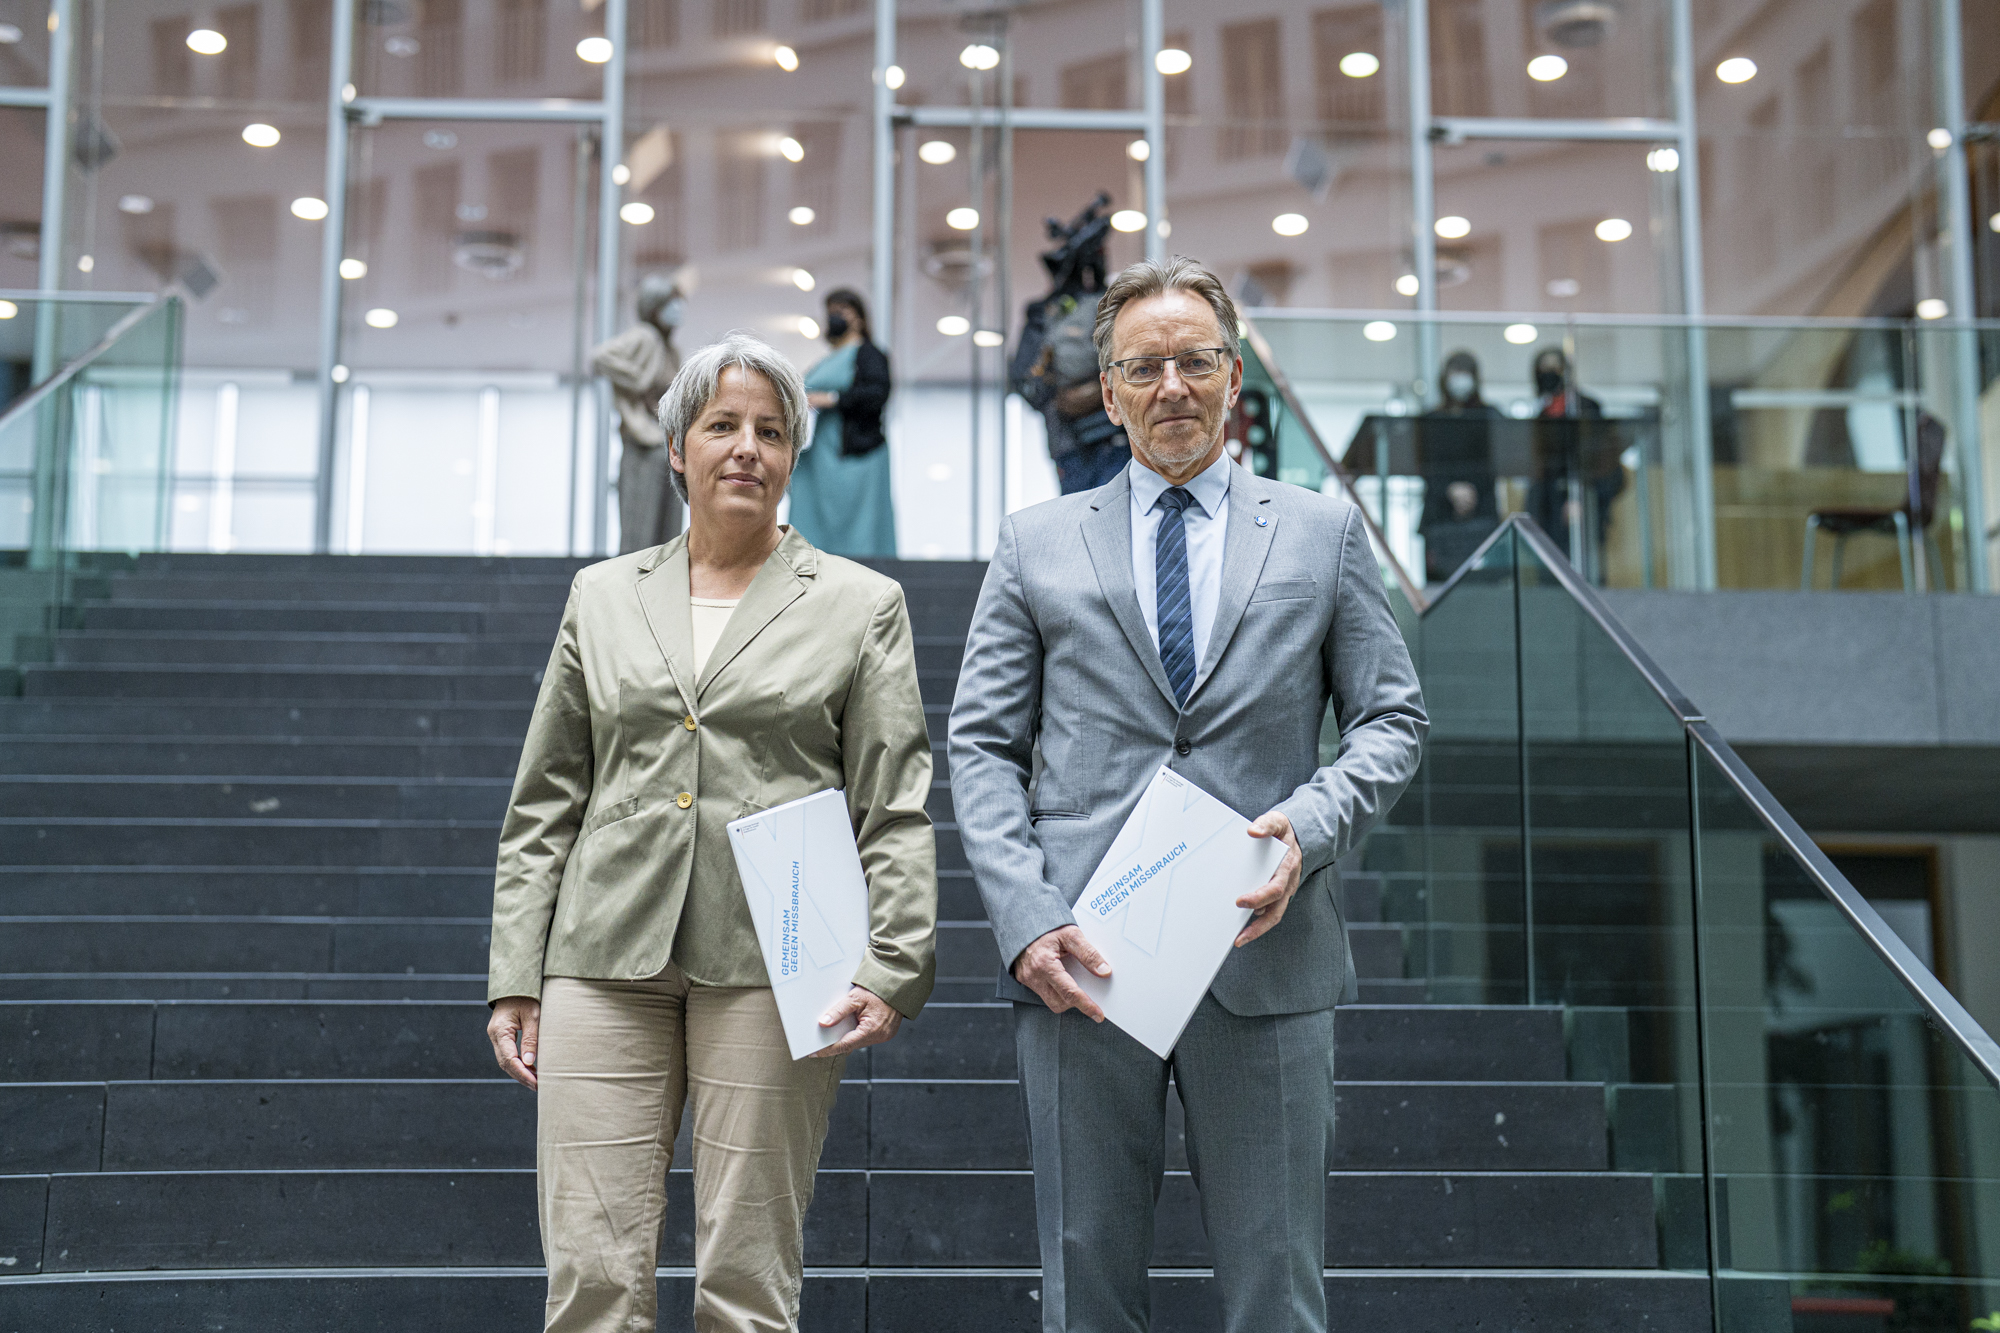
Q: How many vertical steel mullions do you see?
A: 8